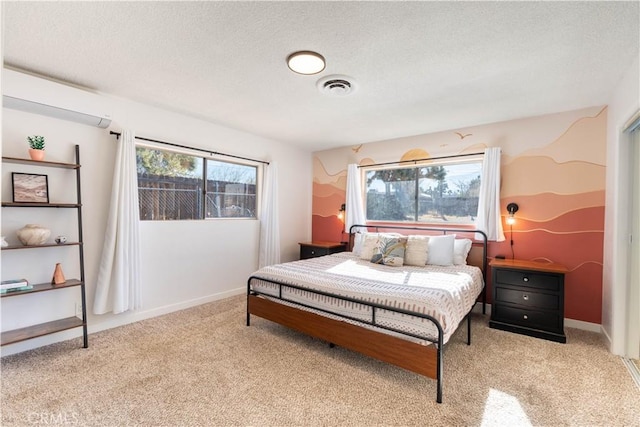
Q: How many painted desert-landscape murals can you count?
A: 1